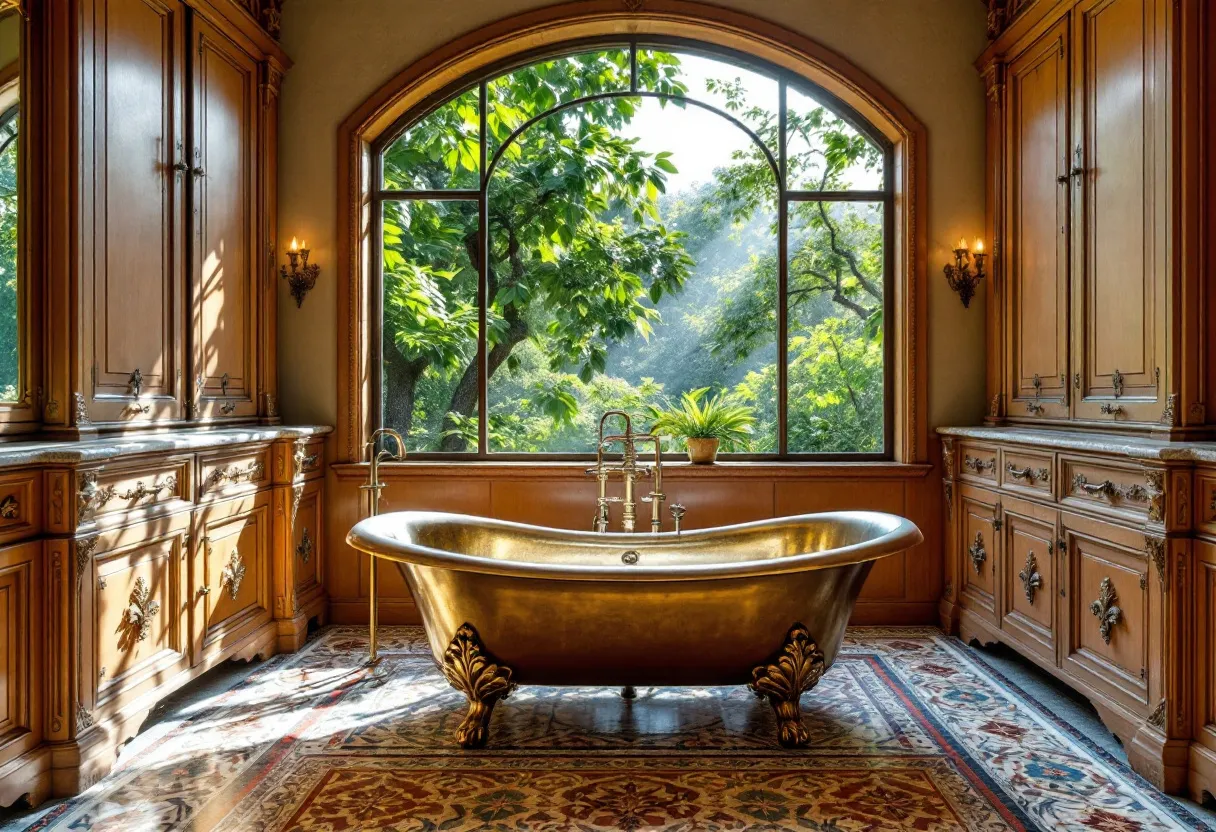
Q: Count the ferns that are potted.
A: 1